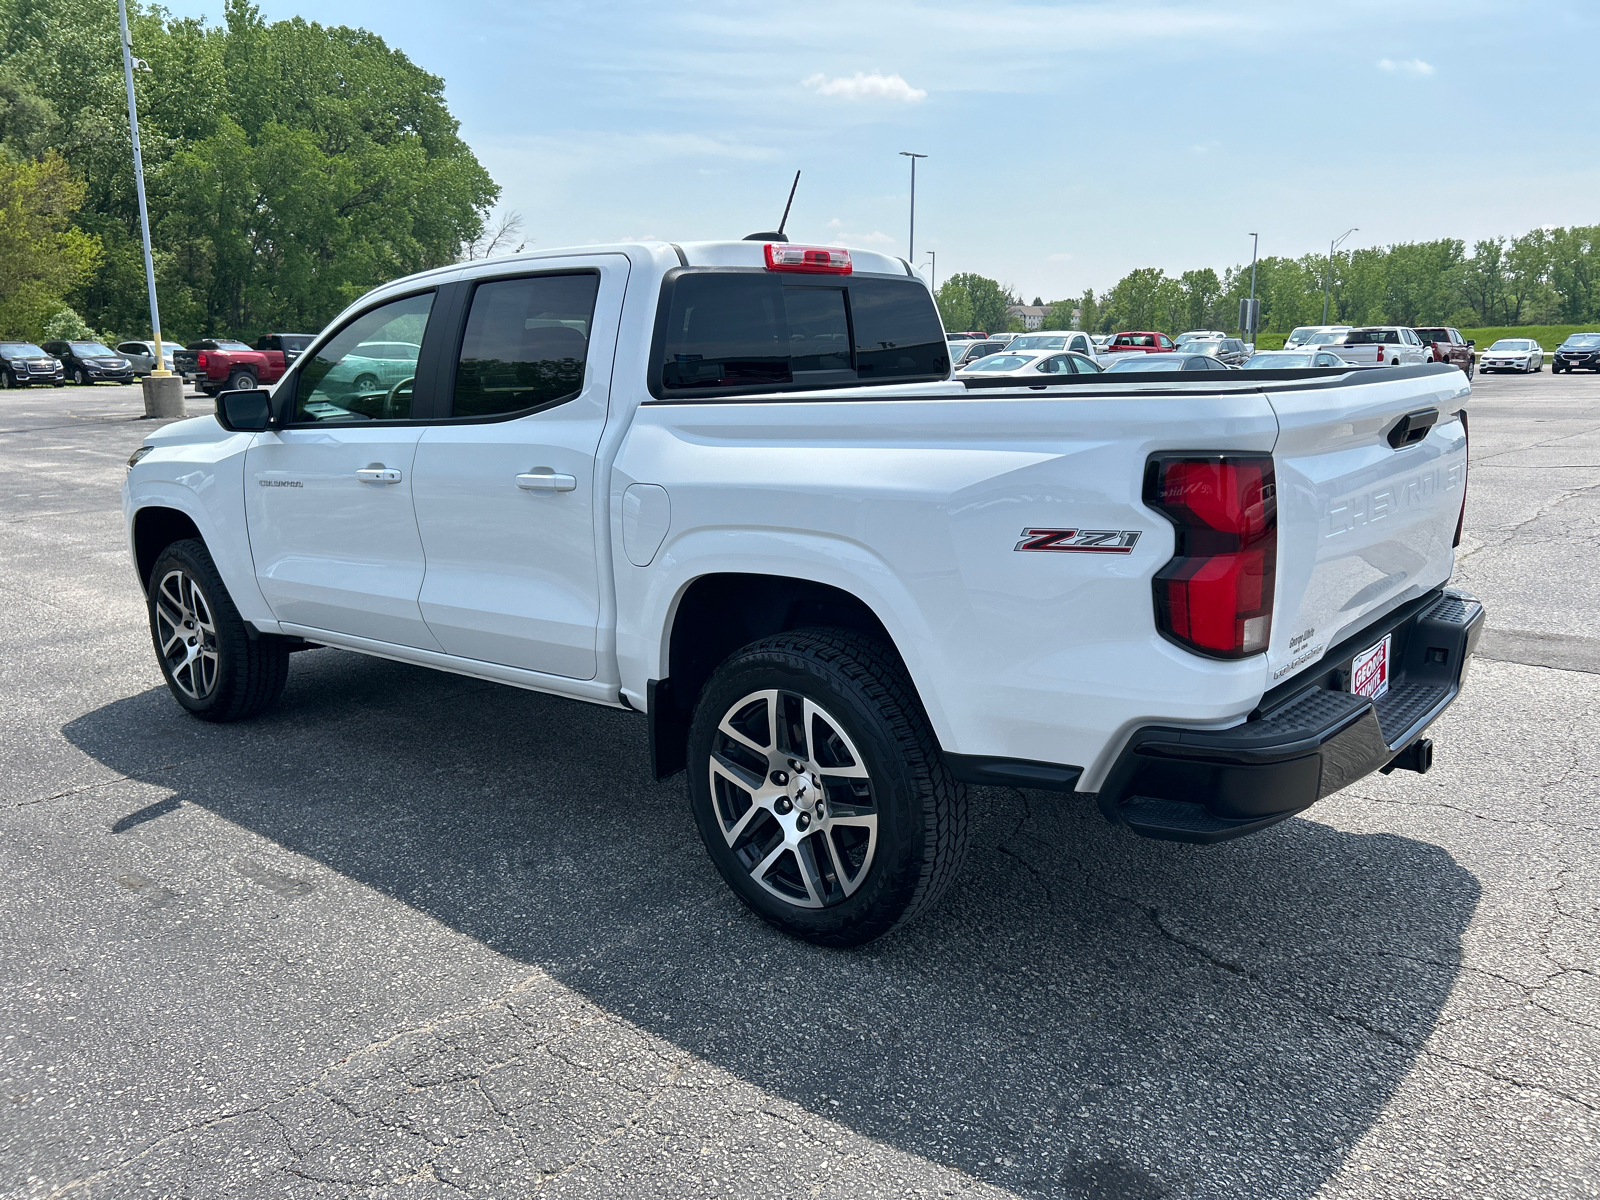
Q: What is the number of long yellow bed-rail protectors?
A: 0